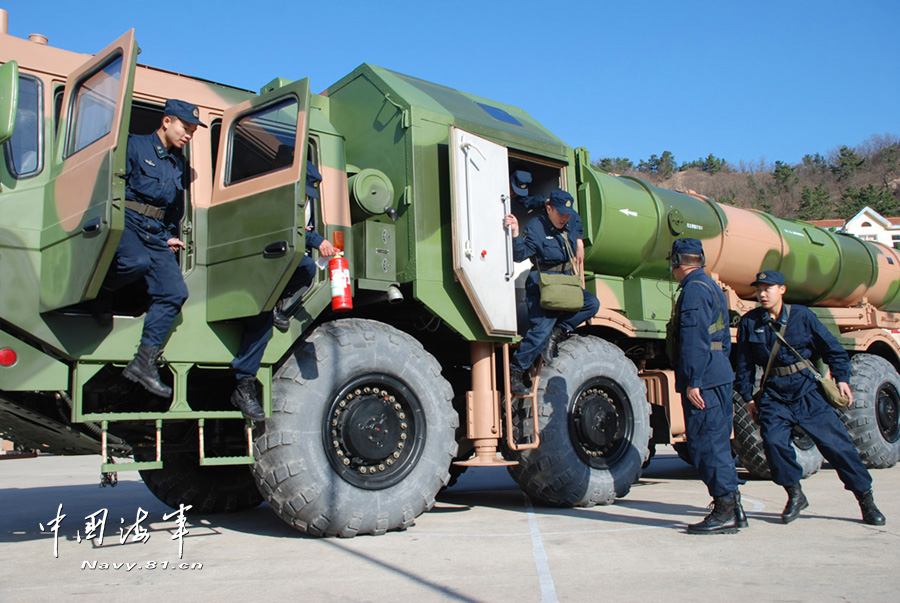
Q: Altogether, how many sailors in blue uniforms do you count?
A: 6